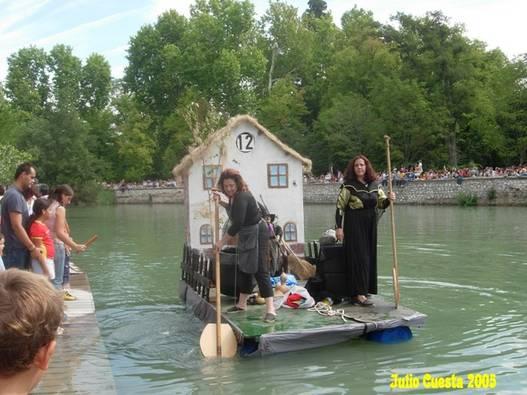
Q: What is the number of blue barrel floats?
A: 2